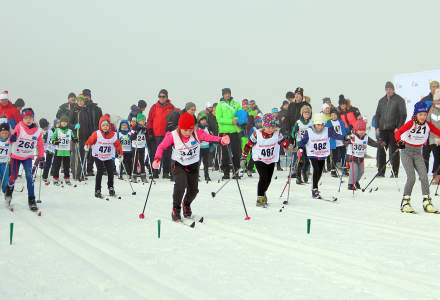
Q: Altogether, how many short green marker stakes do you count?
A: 3